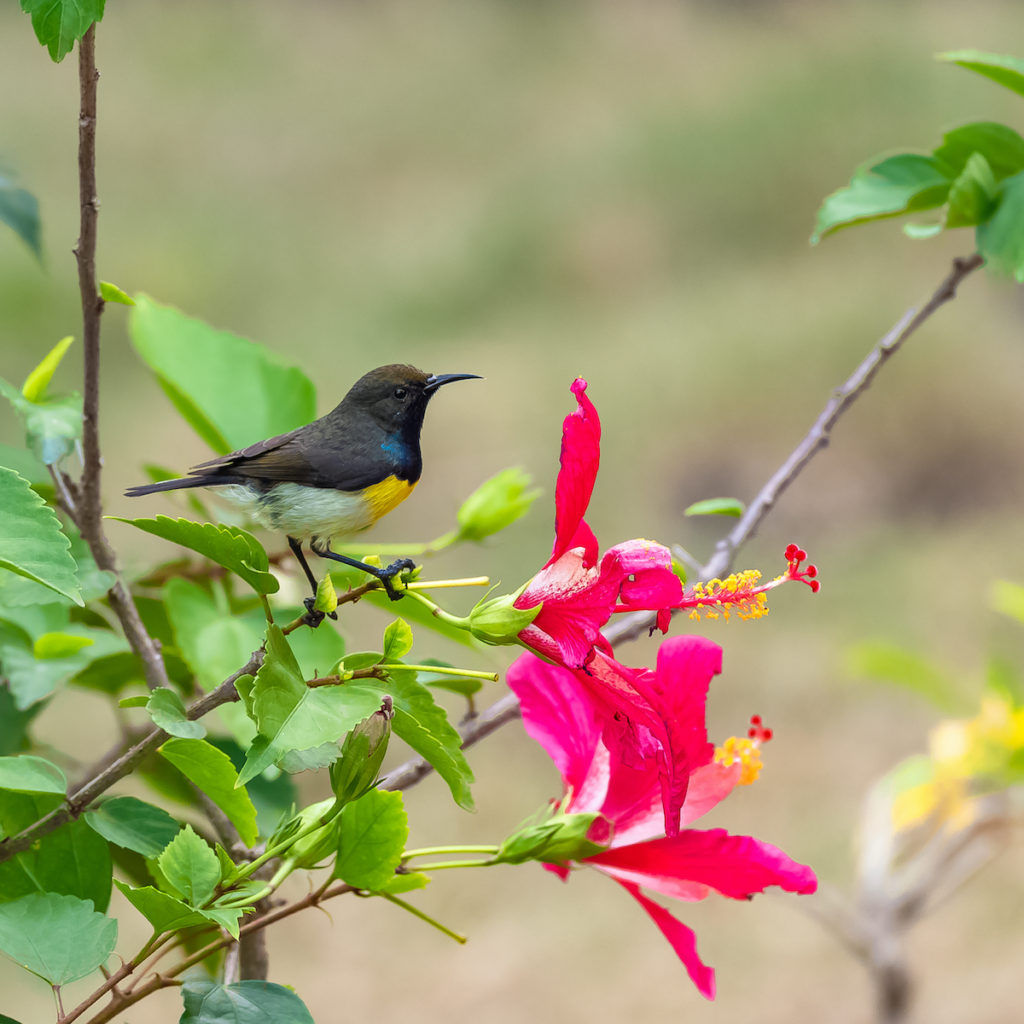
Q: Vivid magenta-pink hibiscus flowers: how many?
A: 2